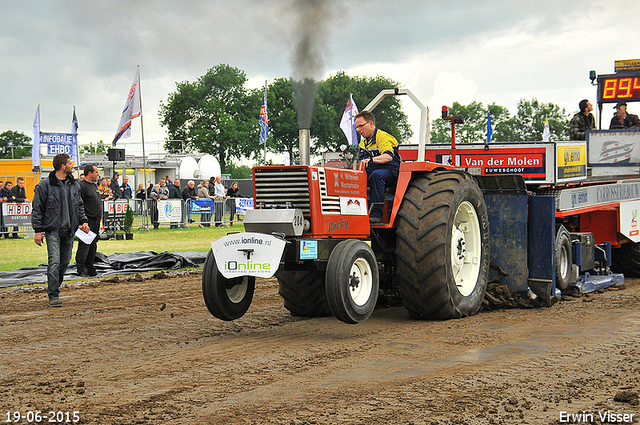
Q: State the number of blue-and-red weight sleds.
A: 1